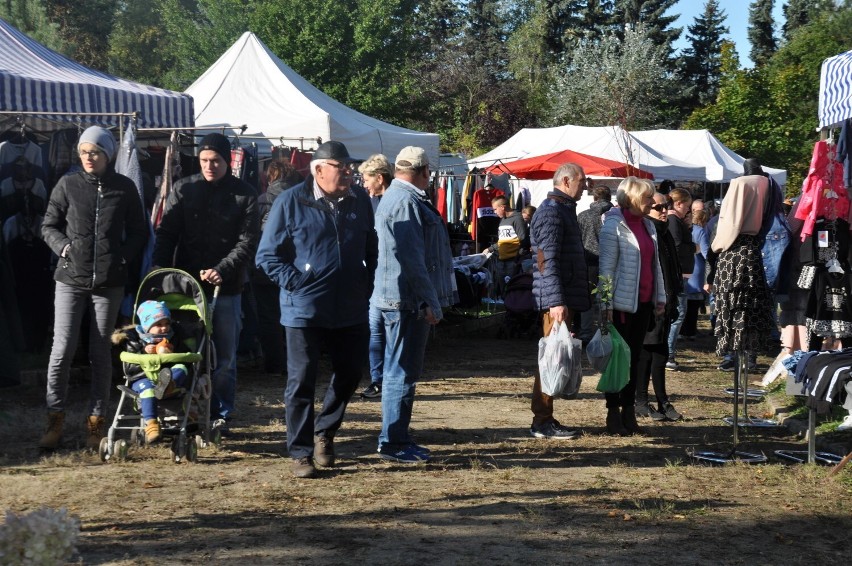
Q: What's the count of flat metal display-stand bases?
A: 4